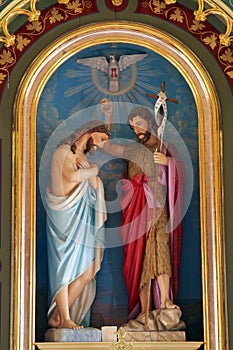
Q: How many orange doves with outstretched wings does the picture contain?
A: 0